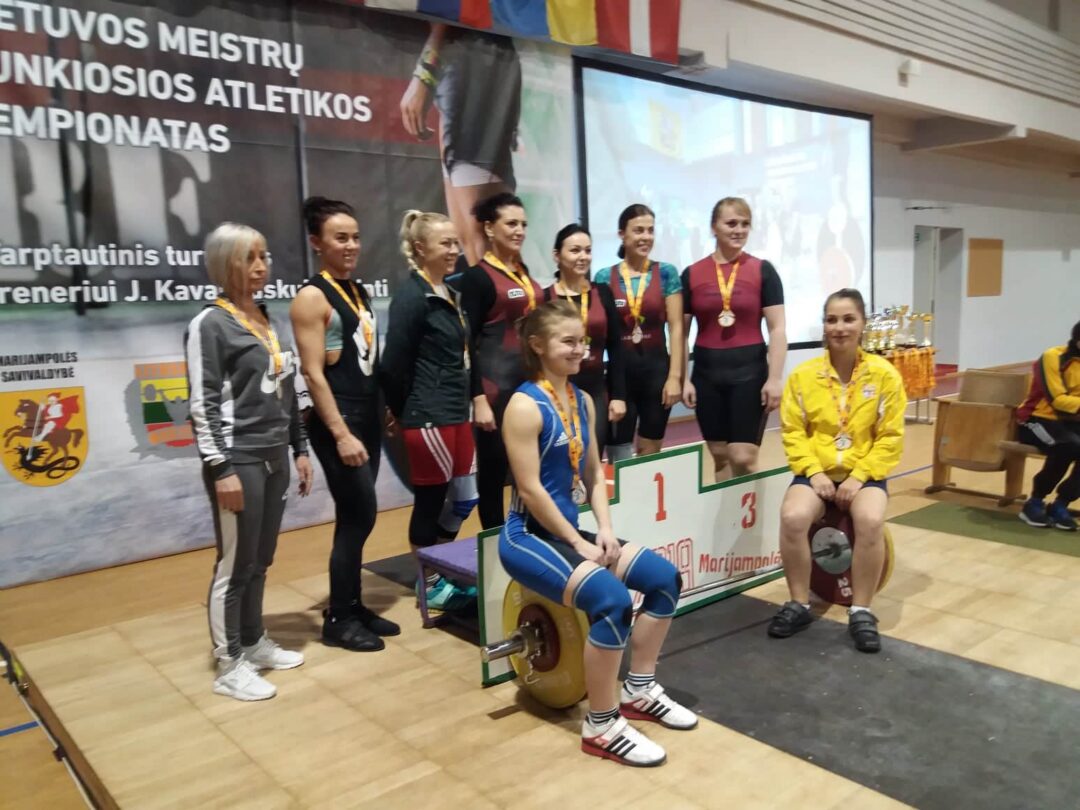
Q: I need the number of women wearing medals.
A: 9